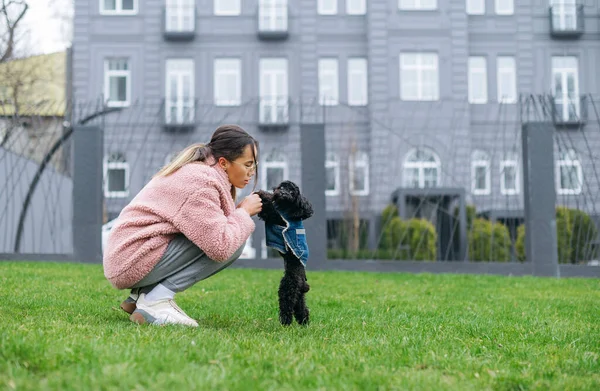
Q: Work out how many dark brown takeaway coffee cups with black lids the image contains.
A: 0